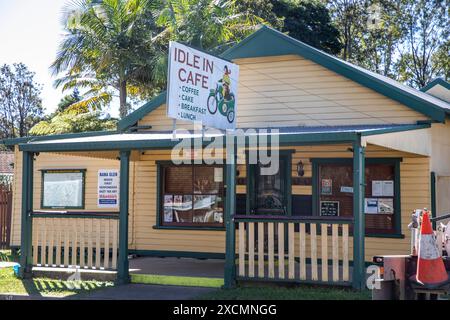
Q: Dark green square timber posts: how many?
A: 4